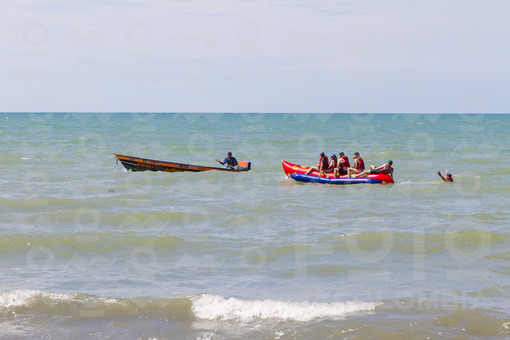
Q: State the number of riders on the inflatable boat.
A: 5